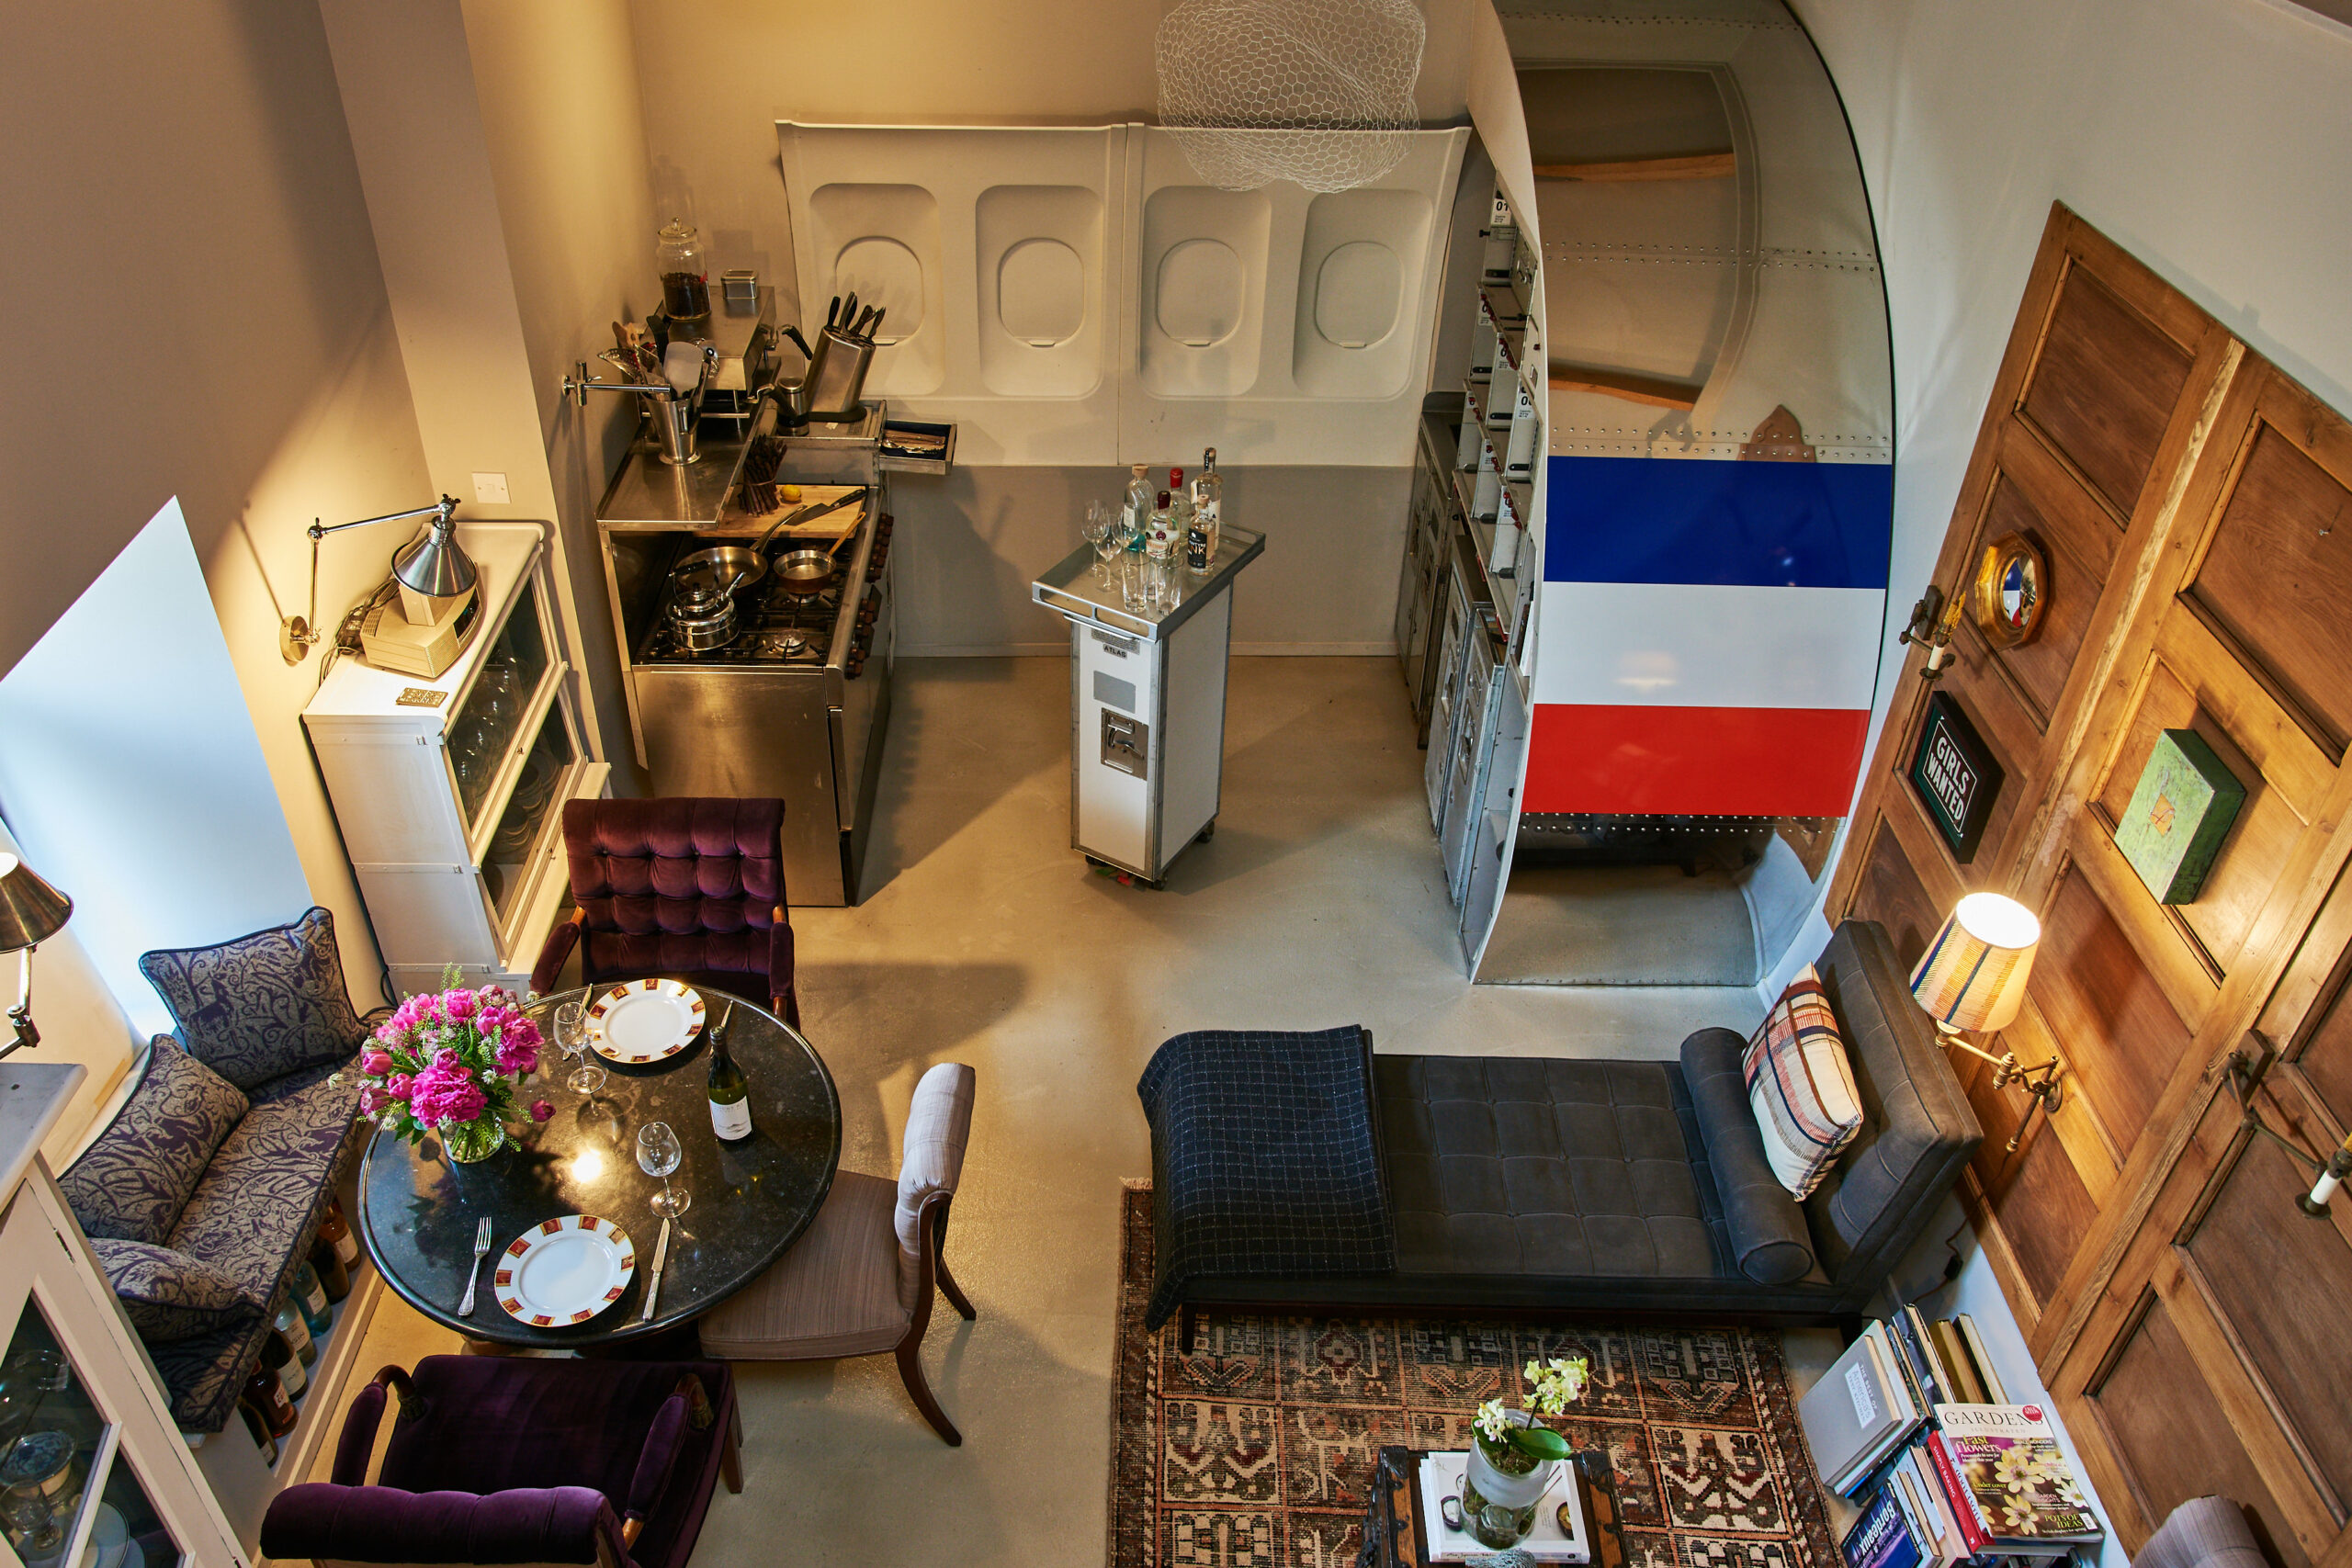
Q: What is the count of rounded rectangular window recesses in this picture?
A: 4